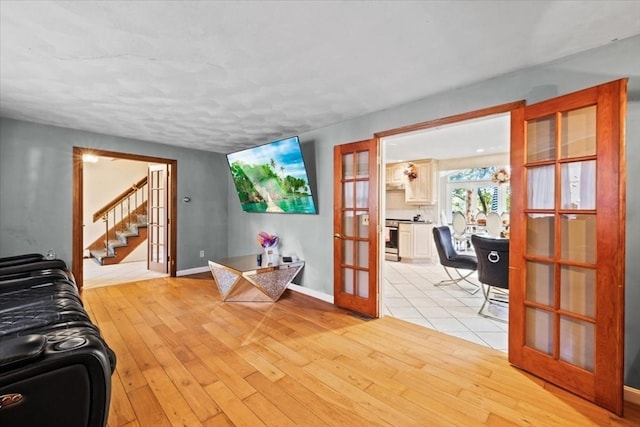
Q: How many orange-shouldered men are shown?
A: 0